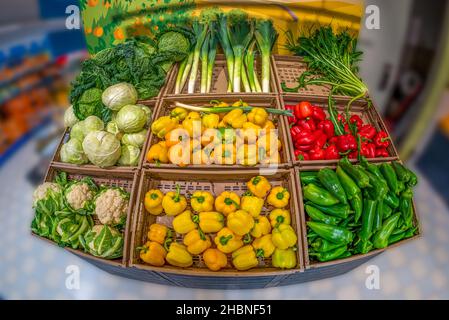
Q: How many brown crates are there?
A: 9